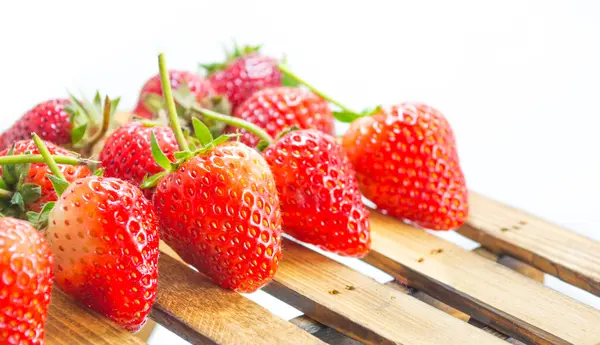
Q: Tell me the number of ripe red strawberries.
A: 11